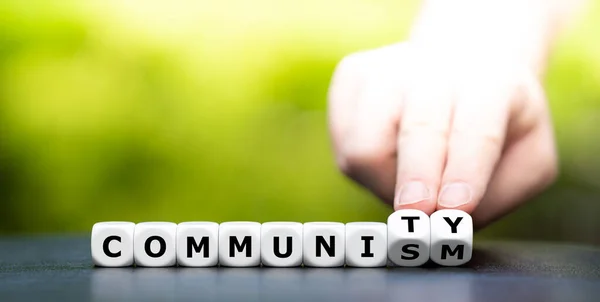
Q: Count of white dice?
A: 9